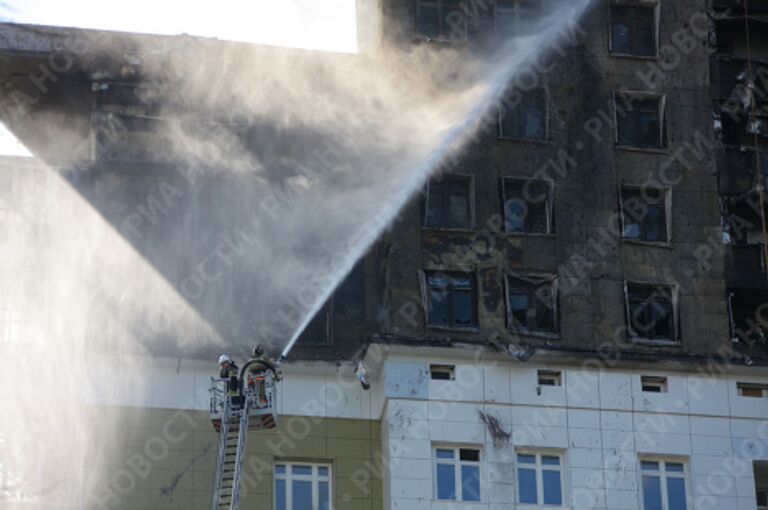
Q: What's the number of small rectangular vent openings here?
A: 4